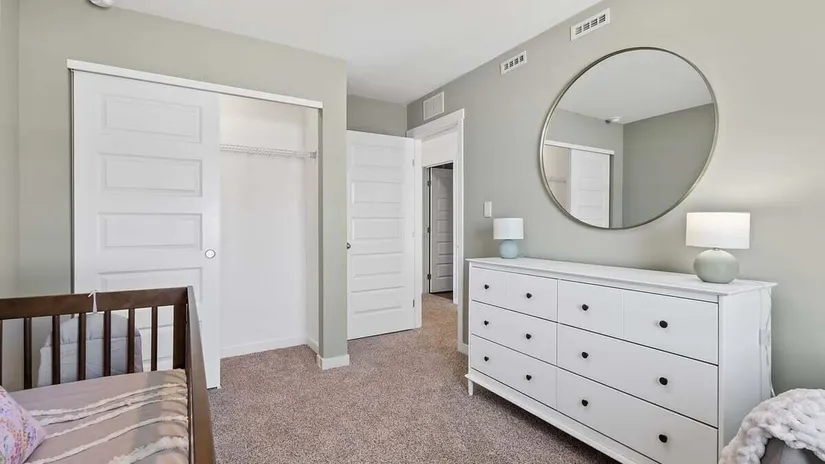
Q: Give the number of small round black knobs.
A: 12